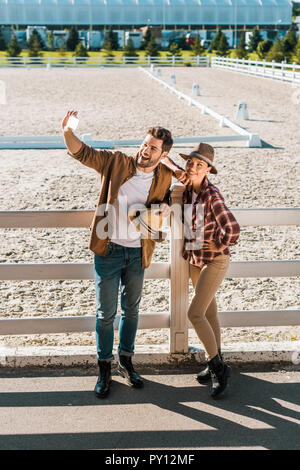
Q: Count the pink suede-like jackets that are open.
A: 0